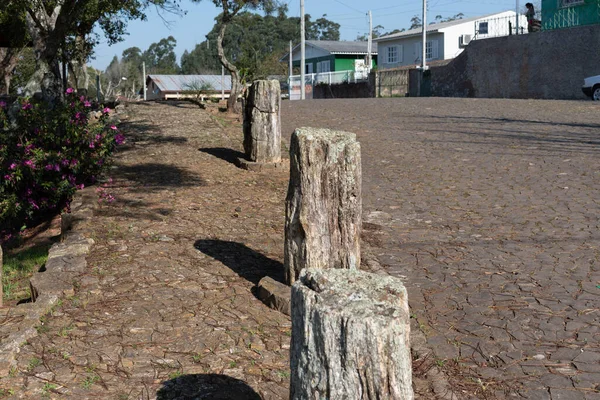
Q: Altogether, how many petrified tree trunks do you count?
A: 3